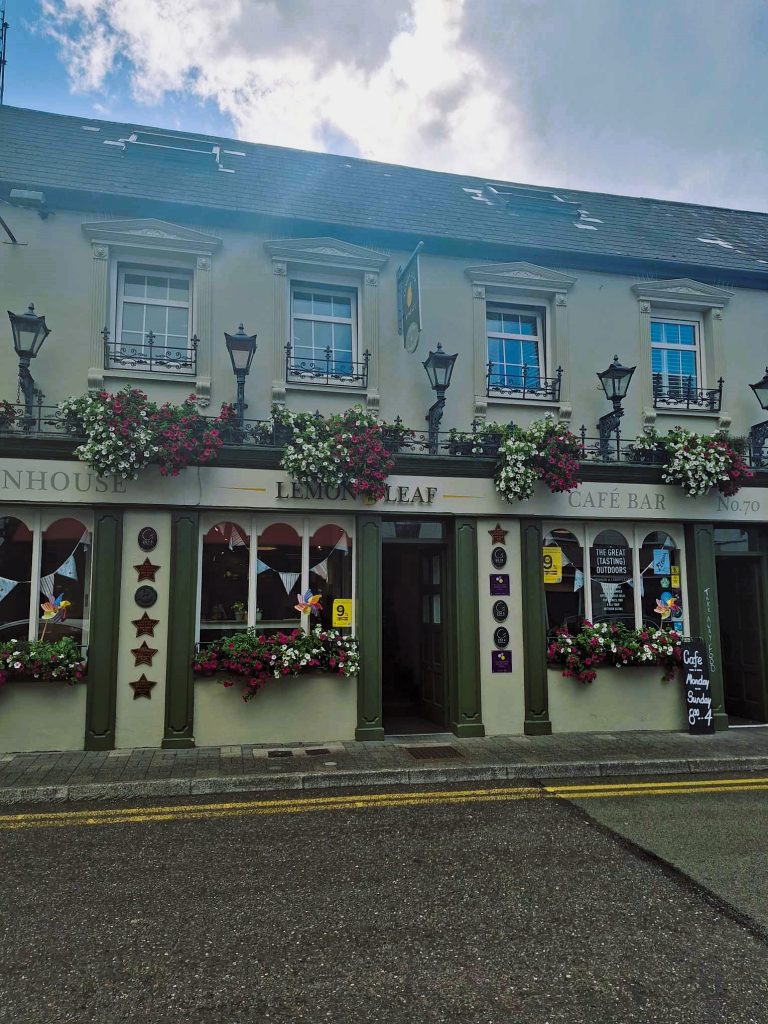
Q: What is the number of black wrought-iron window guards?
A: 4